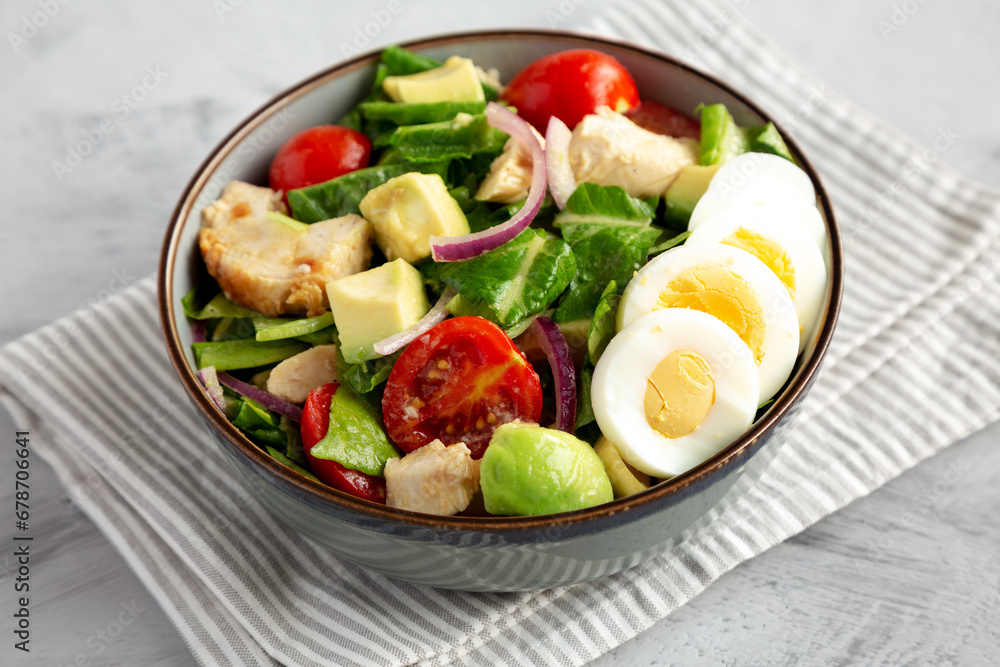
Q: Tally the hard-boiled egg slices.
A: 5